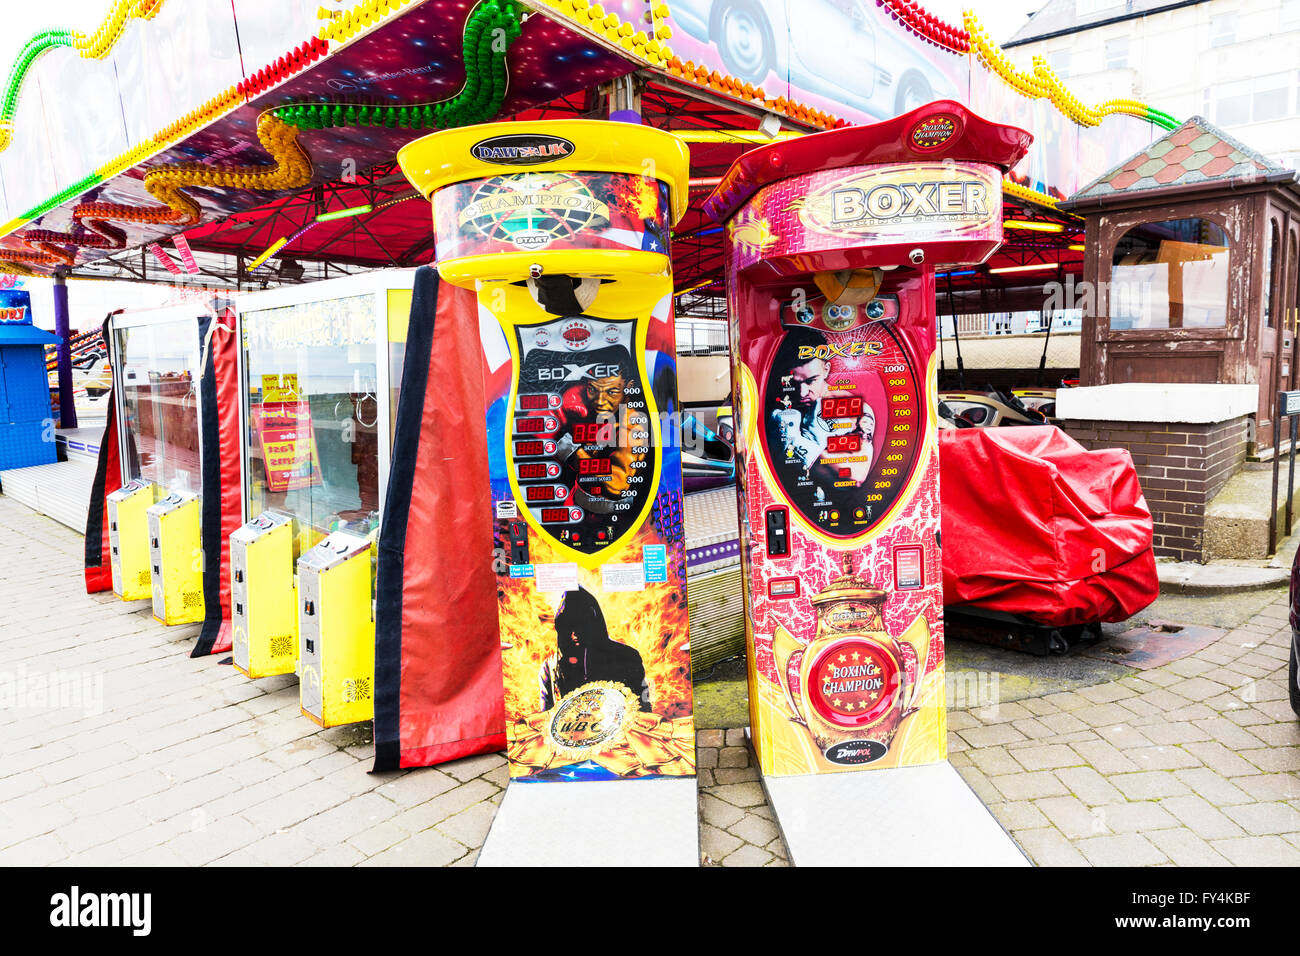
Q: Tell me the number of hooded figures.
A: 1